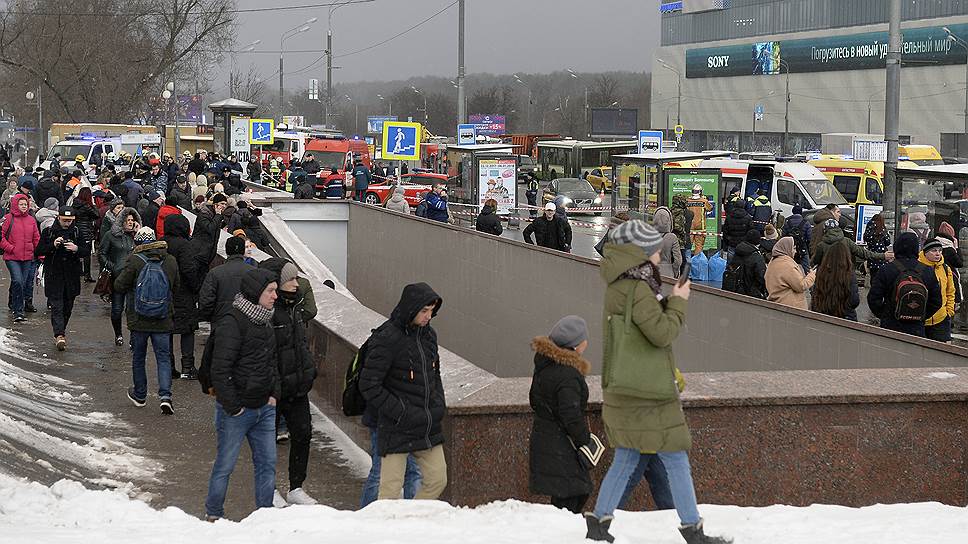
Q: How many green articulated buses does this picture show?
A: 1